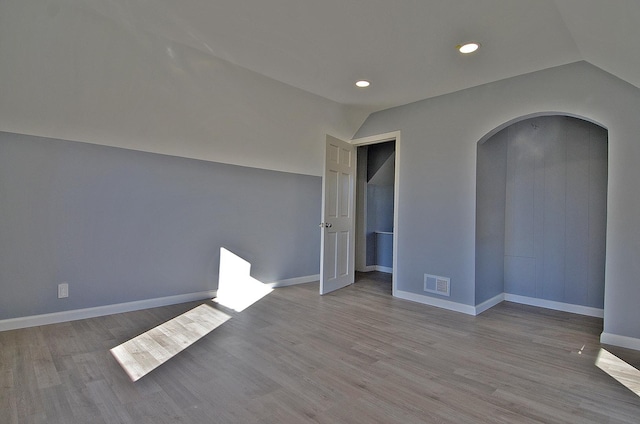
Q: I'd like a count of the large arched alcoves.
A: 1